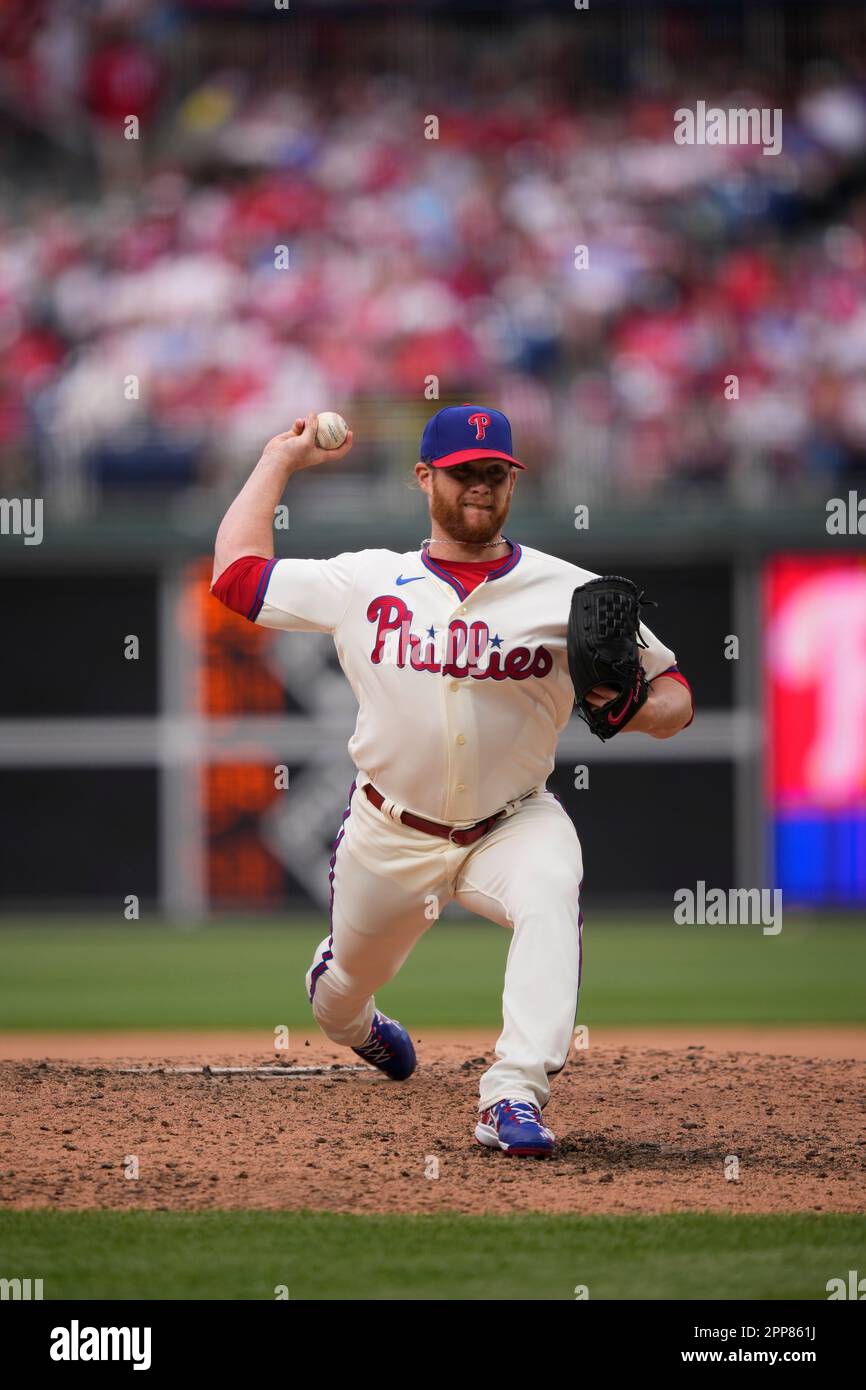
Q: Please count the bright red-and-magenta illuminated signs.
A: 1